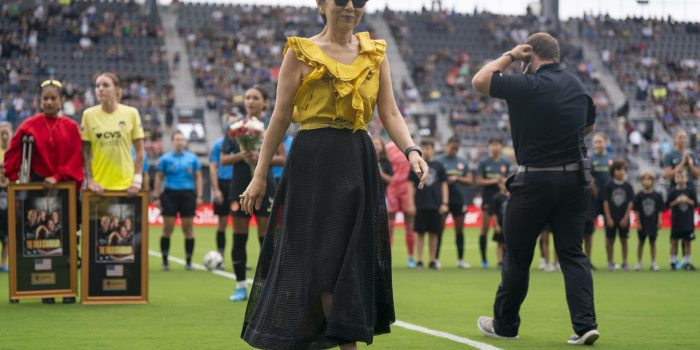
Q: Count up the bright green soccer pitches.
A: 1